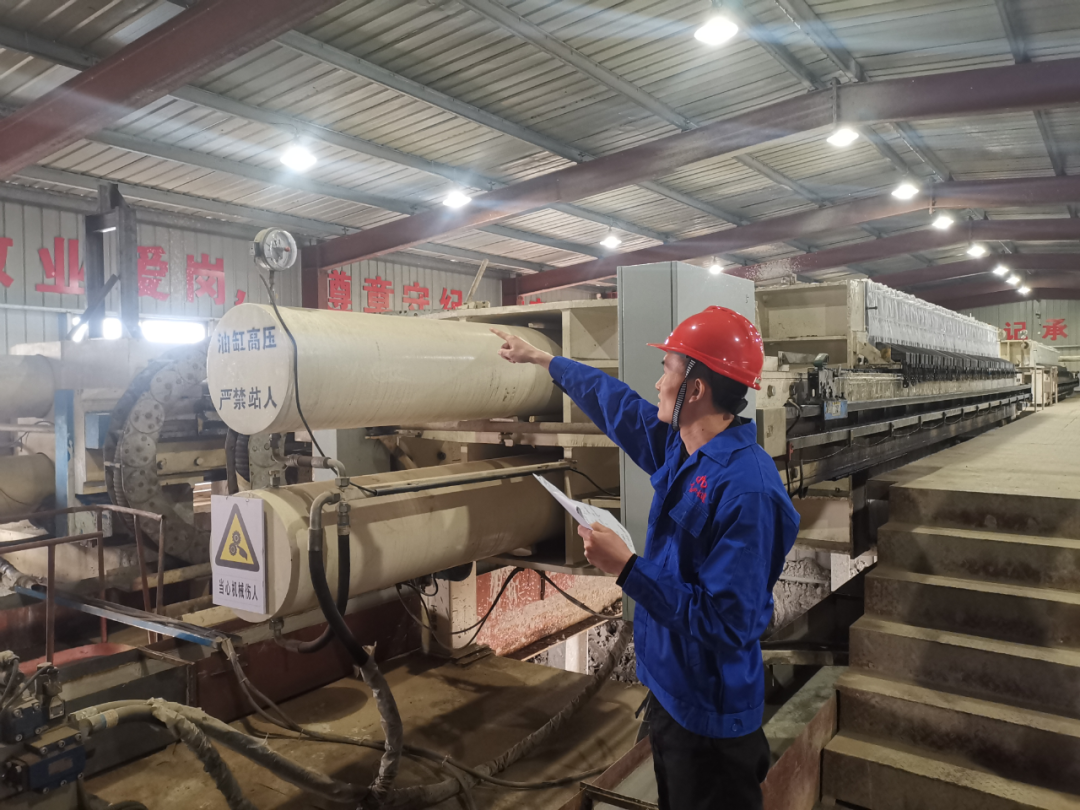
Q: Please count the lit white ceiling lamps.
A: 12